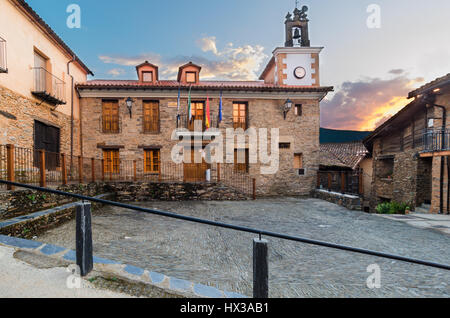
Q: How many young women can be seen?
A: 0